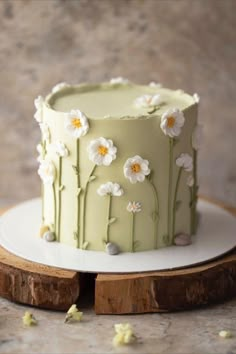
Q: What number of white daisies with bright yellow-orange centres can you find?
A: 4